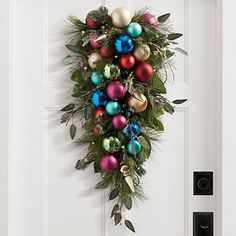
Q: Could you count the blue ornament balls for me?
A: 3